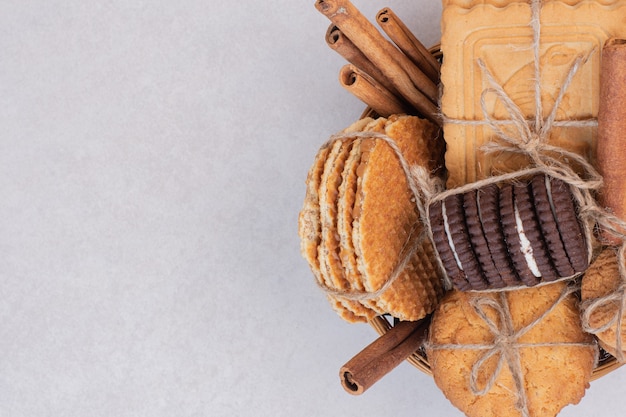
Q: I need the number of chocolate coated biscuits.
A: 4